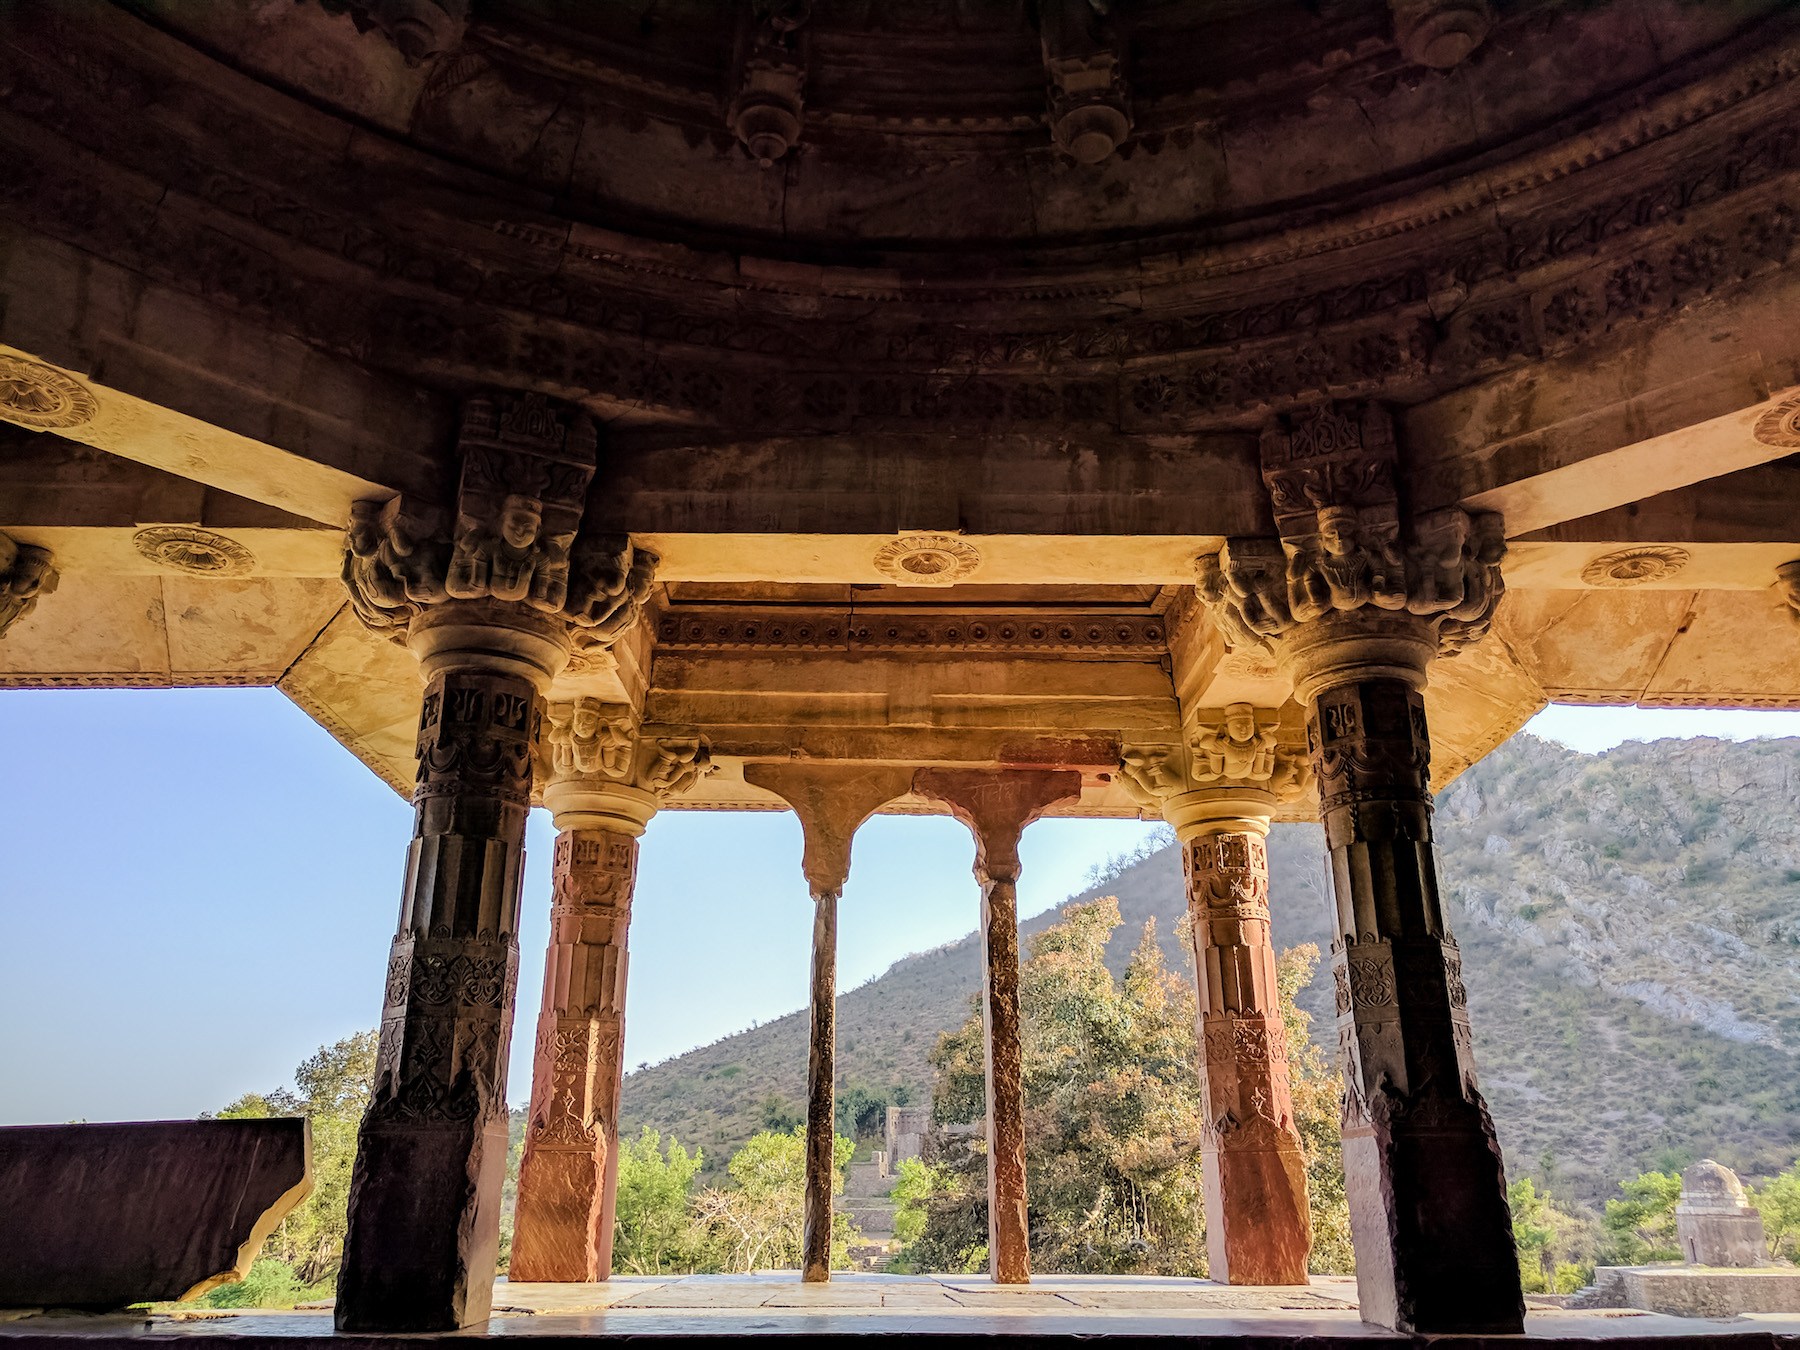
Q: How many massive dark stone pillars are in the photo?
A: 2